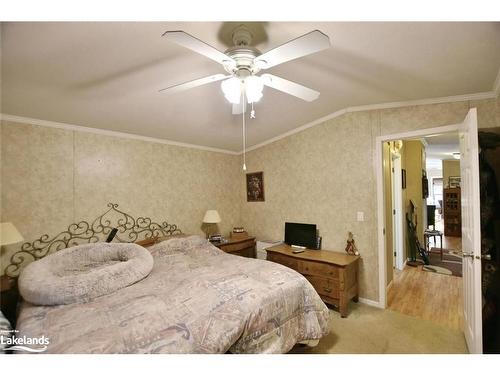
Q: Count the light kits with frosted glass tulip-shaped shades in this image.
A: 1